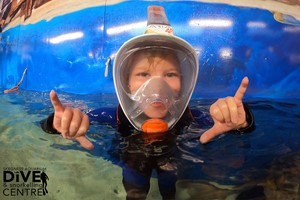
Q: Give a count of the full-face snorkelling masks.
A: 1